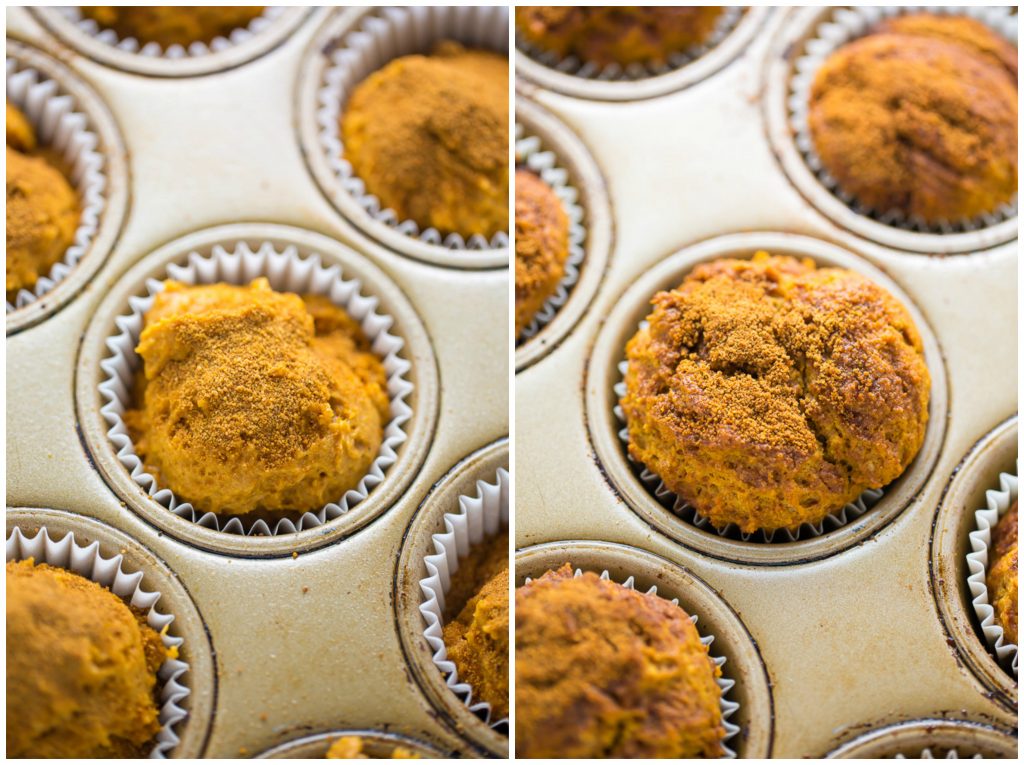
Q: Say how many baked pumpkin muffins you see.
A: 6